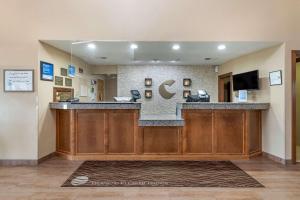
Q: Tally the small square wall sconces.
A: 4